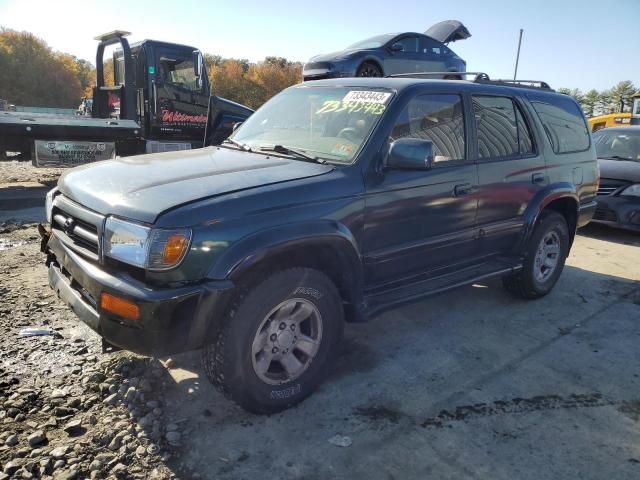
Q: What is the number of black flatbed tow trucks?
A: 1